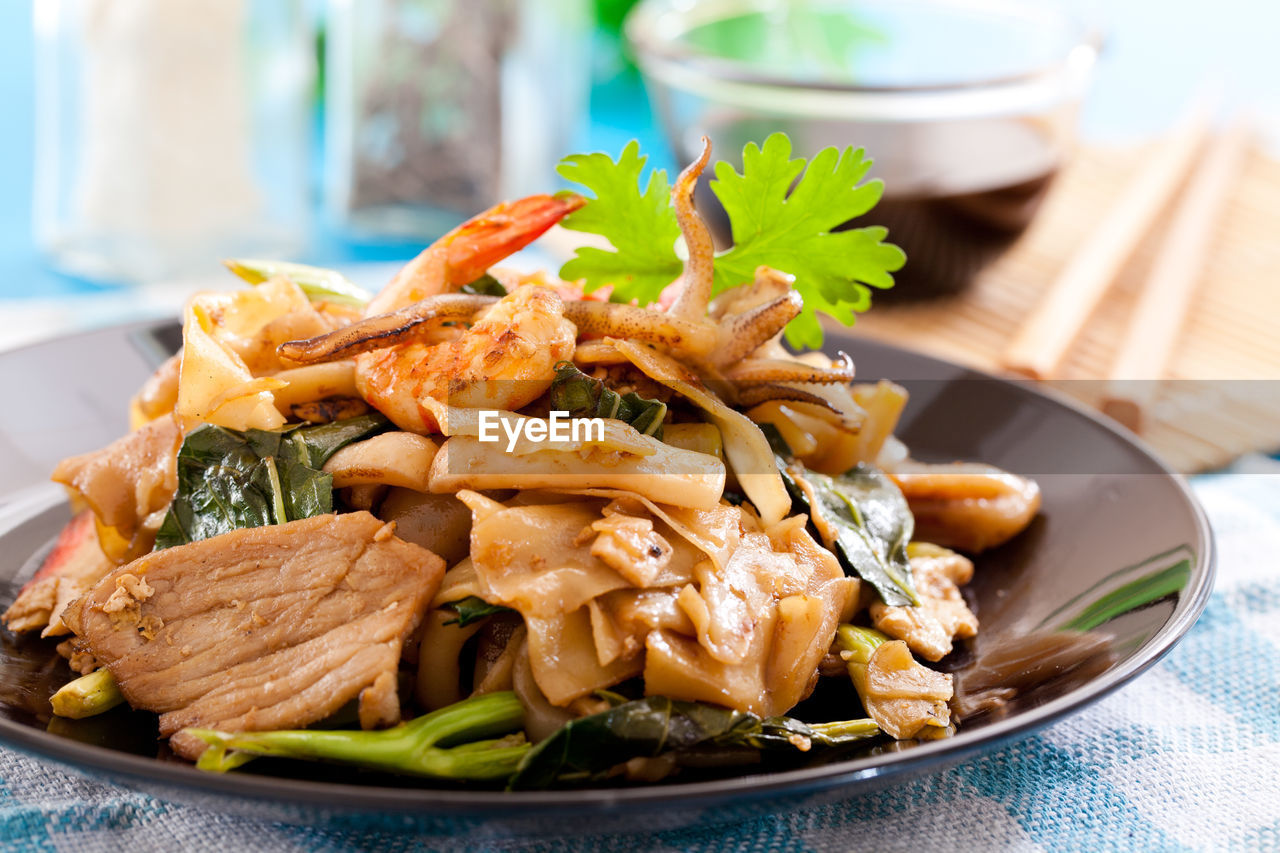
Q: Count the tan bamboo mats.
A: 1